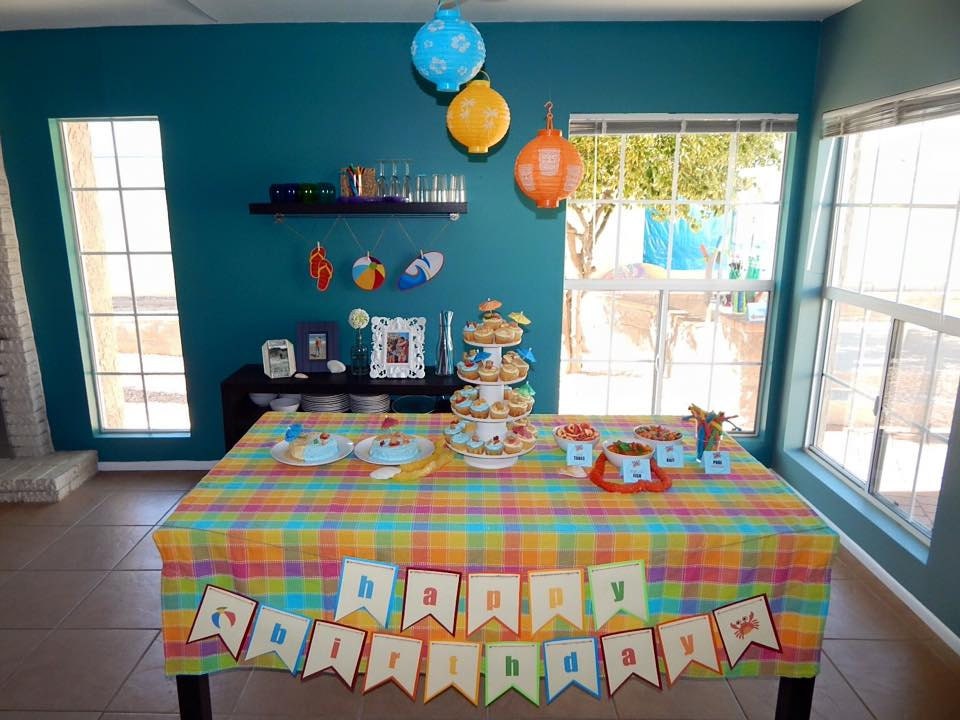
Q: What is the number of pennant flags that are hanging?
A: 15